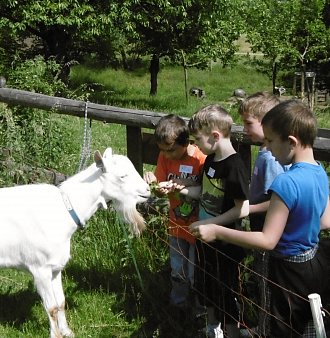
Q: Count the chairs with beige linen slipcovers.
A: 0